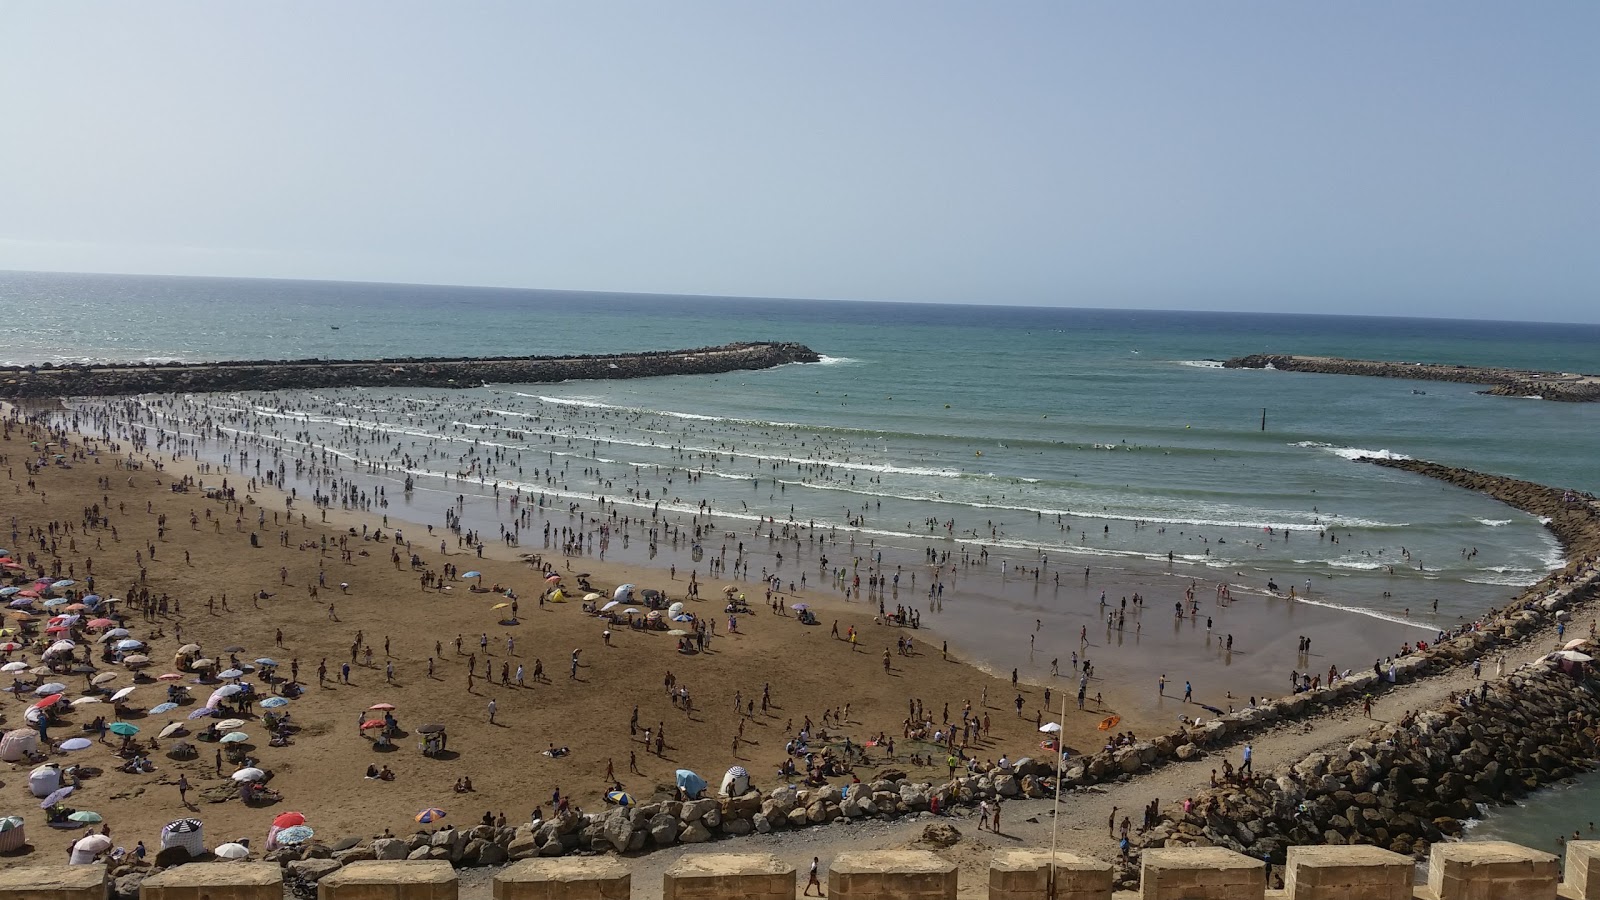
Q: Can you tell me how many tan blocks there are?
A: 11